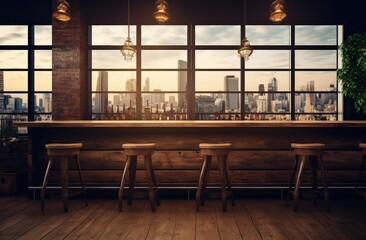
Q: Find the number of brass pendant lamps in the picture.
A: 5